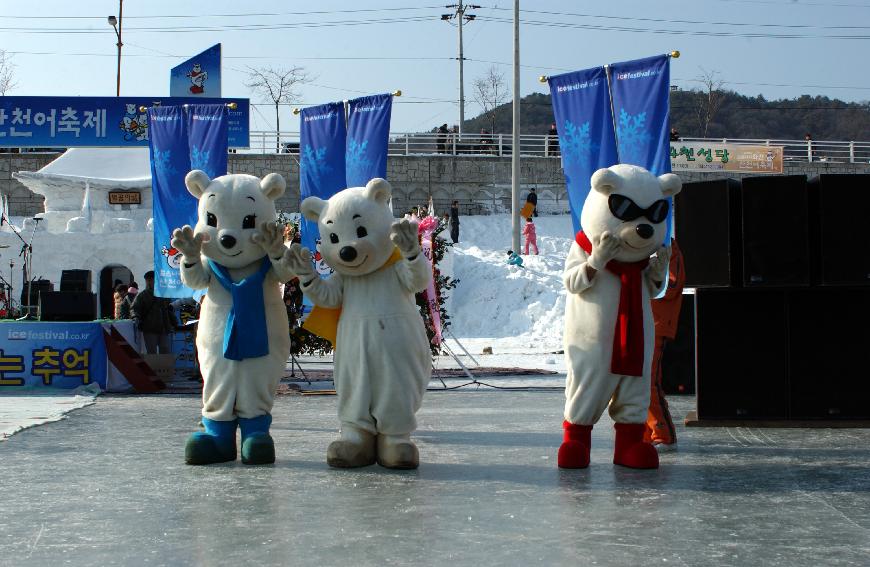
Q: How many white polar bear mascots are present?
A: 3